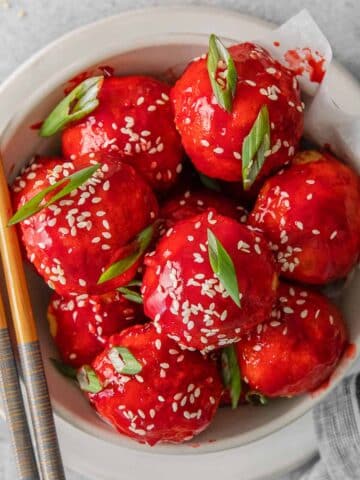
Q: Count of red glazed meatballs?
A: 9